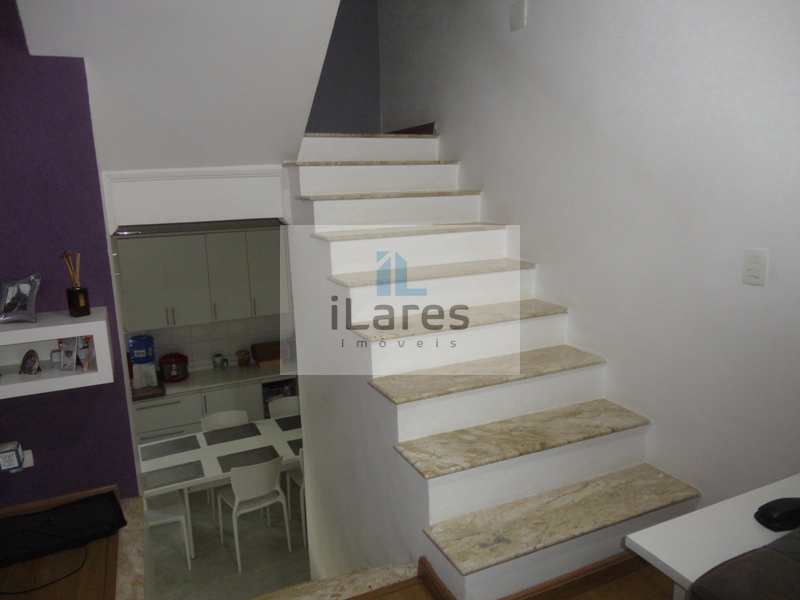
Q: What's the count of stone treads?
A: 9